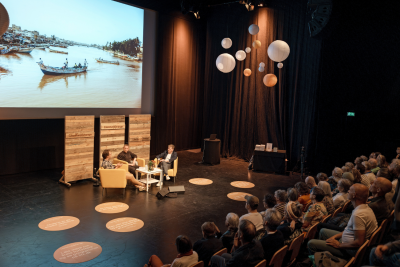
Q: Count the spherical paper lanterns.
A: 12